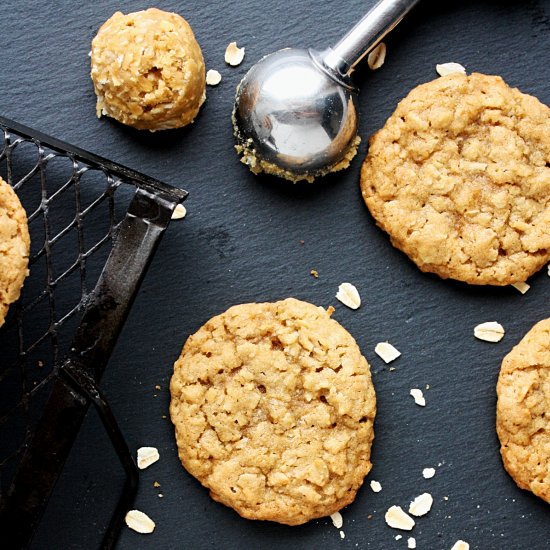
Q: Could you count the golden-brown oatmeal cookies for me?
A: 4